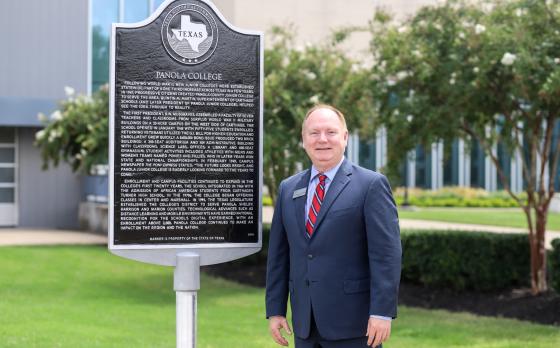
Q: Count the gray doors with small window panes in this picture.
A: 1